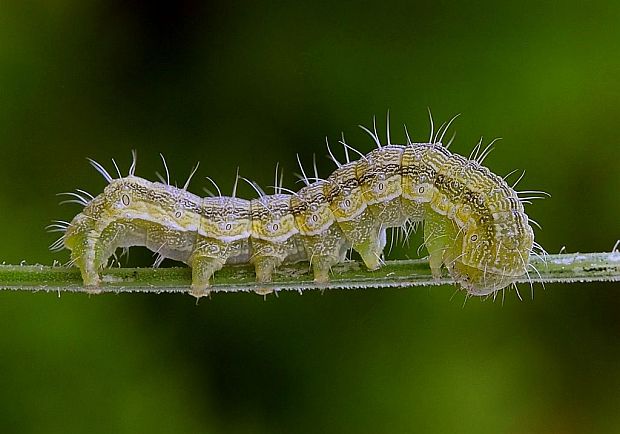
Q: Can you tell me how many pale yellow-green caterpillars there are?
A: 1